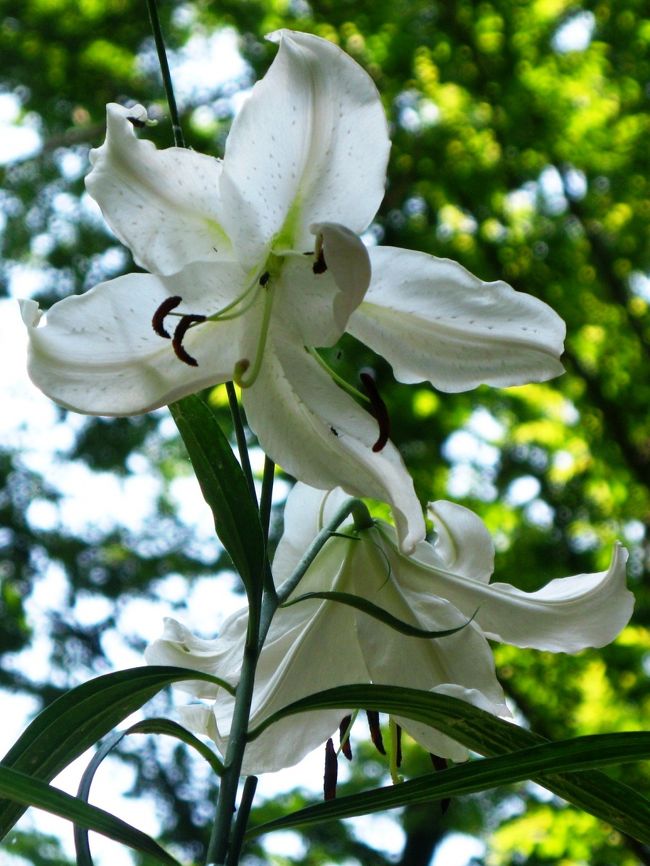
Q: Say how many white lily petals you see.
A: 12